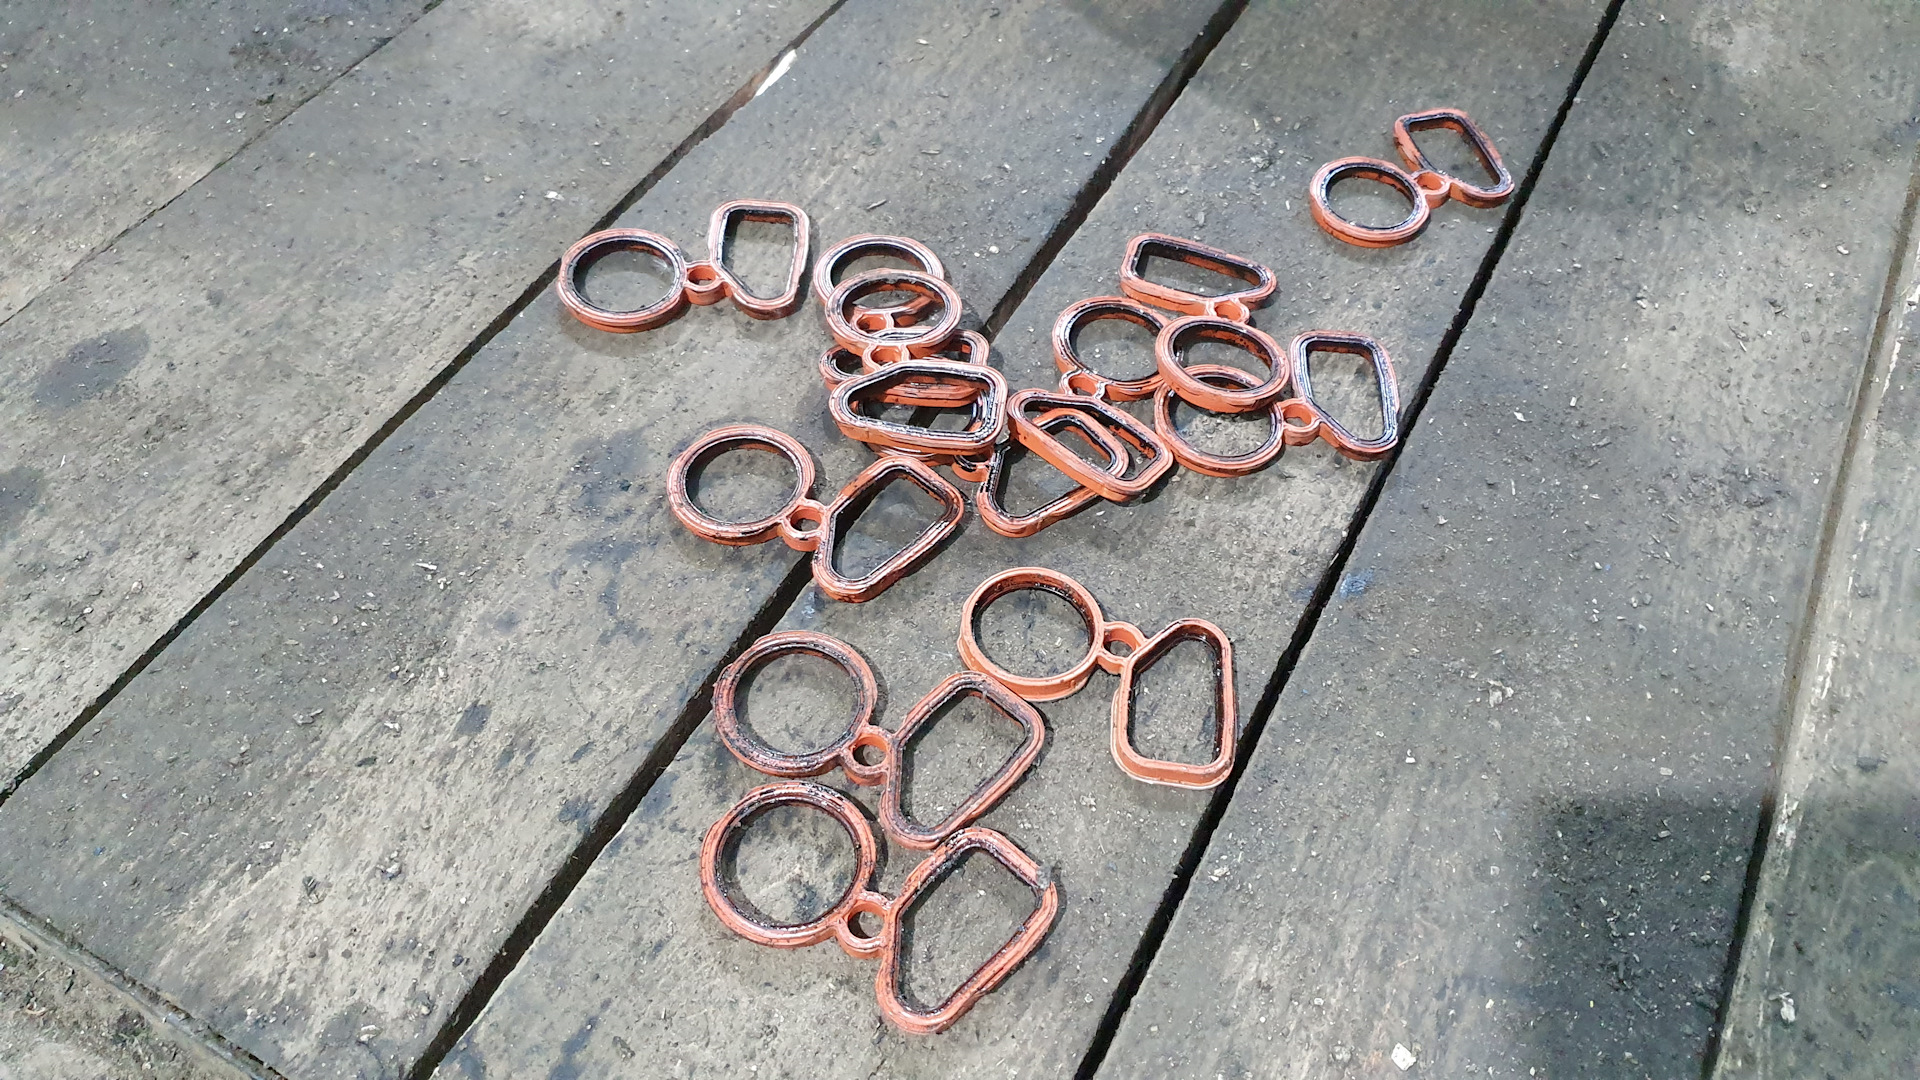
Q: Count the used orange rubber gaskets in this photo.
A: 12